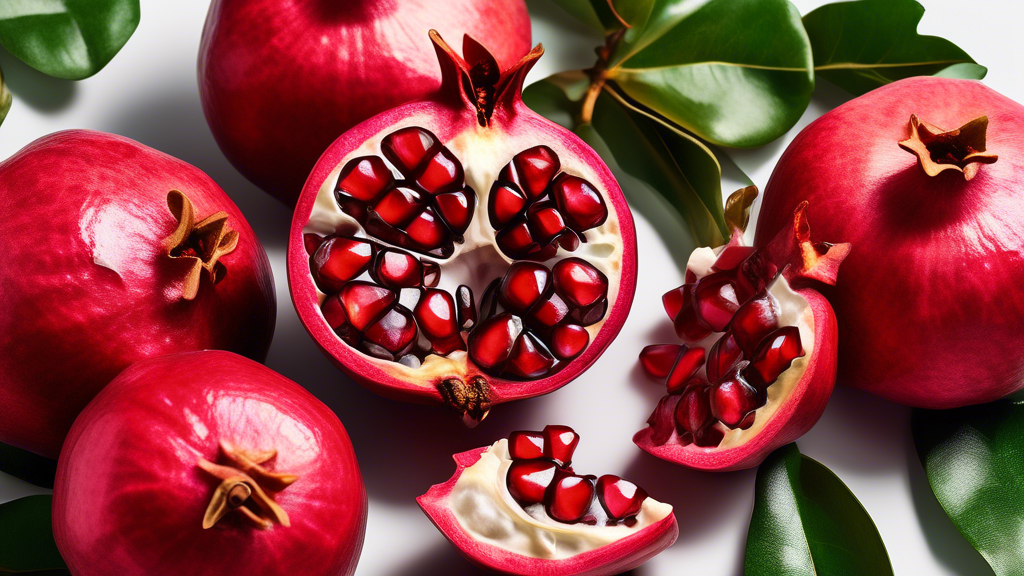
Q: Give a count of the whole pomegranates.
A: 4